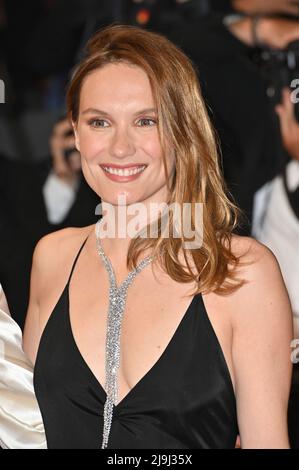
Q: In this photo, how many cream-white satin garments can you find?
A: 1